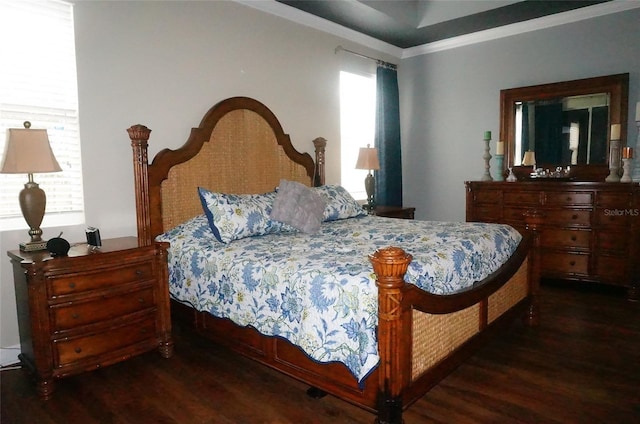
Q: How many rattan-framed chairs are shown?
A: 0